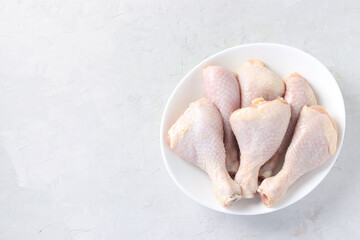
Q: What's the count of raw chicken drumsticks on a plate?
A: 6